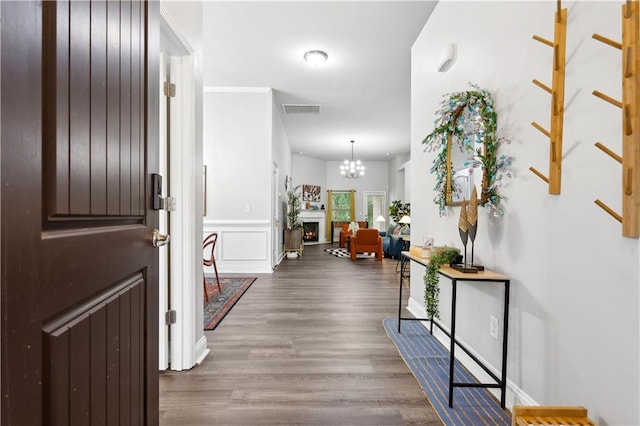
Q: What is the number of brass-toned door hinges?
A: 3